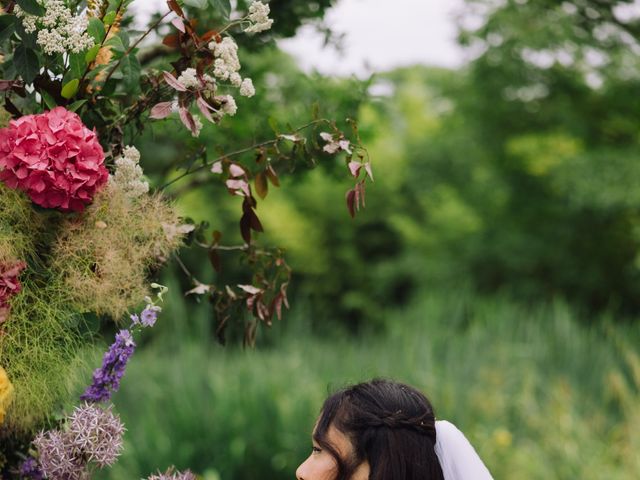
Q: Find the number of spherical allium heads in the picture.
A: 3